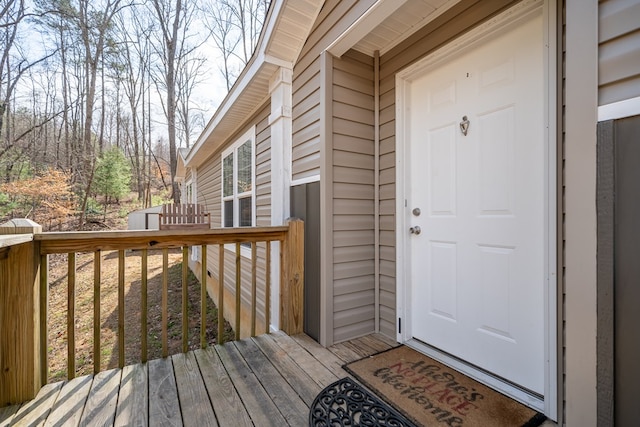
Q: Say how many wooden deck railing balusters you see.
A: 12